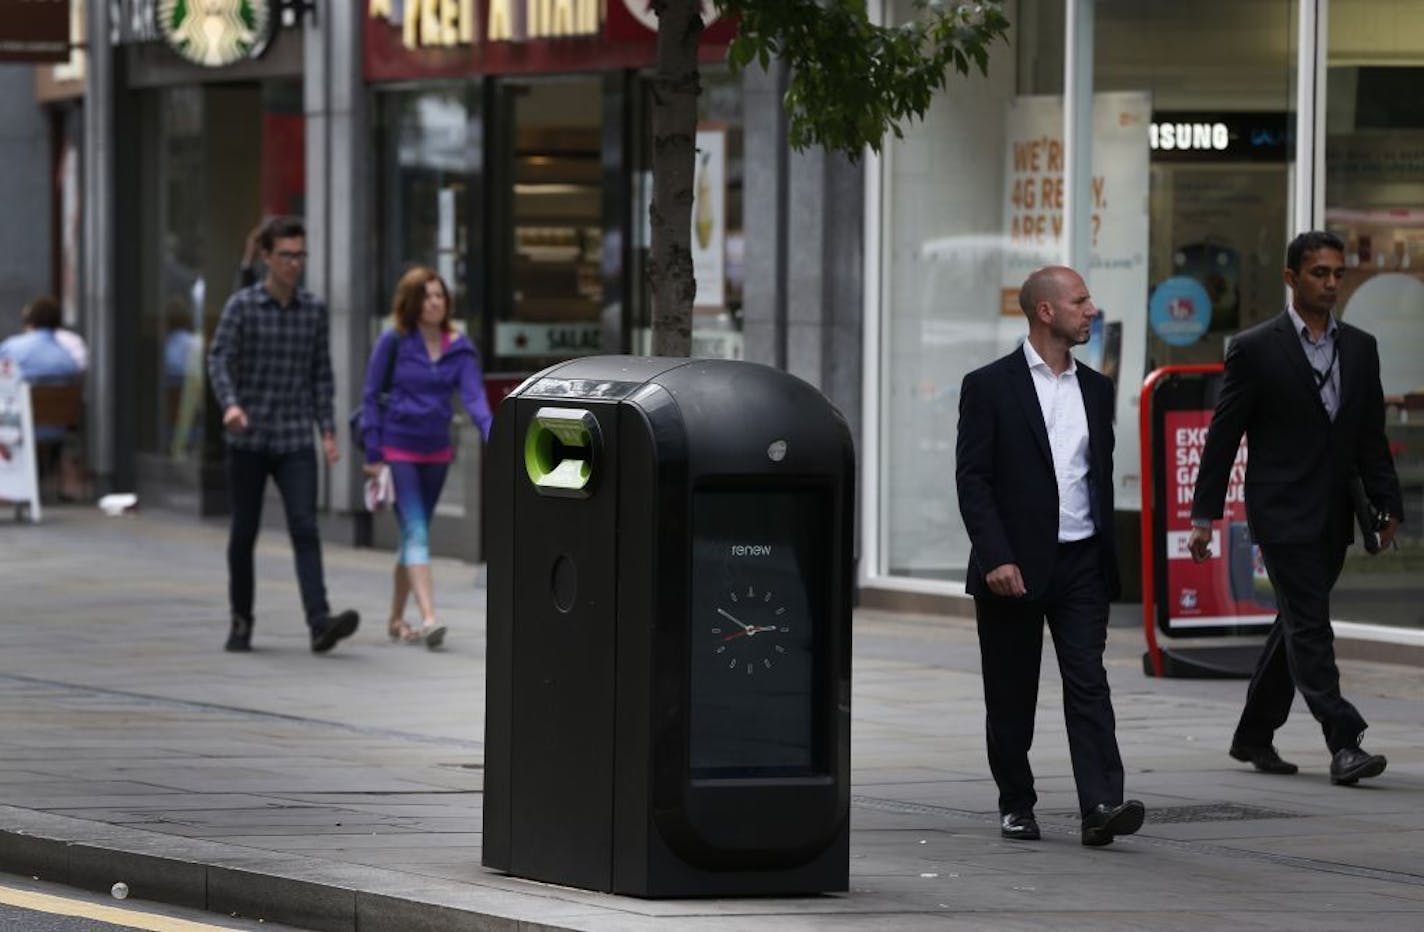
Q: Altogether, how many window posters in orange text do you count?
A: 1